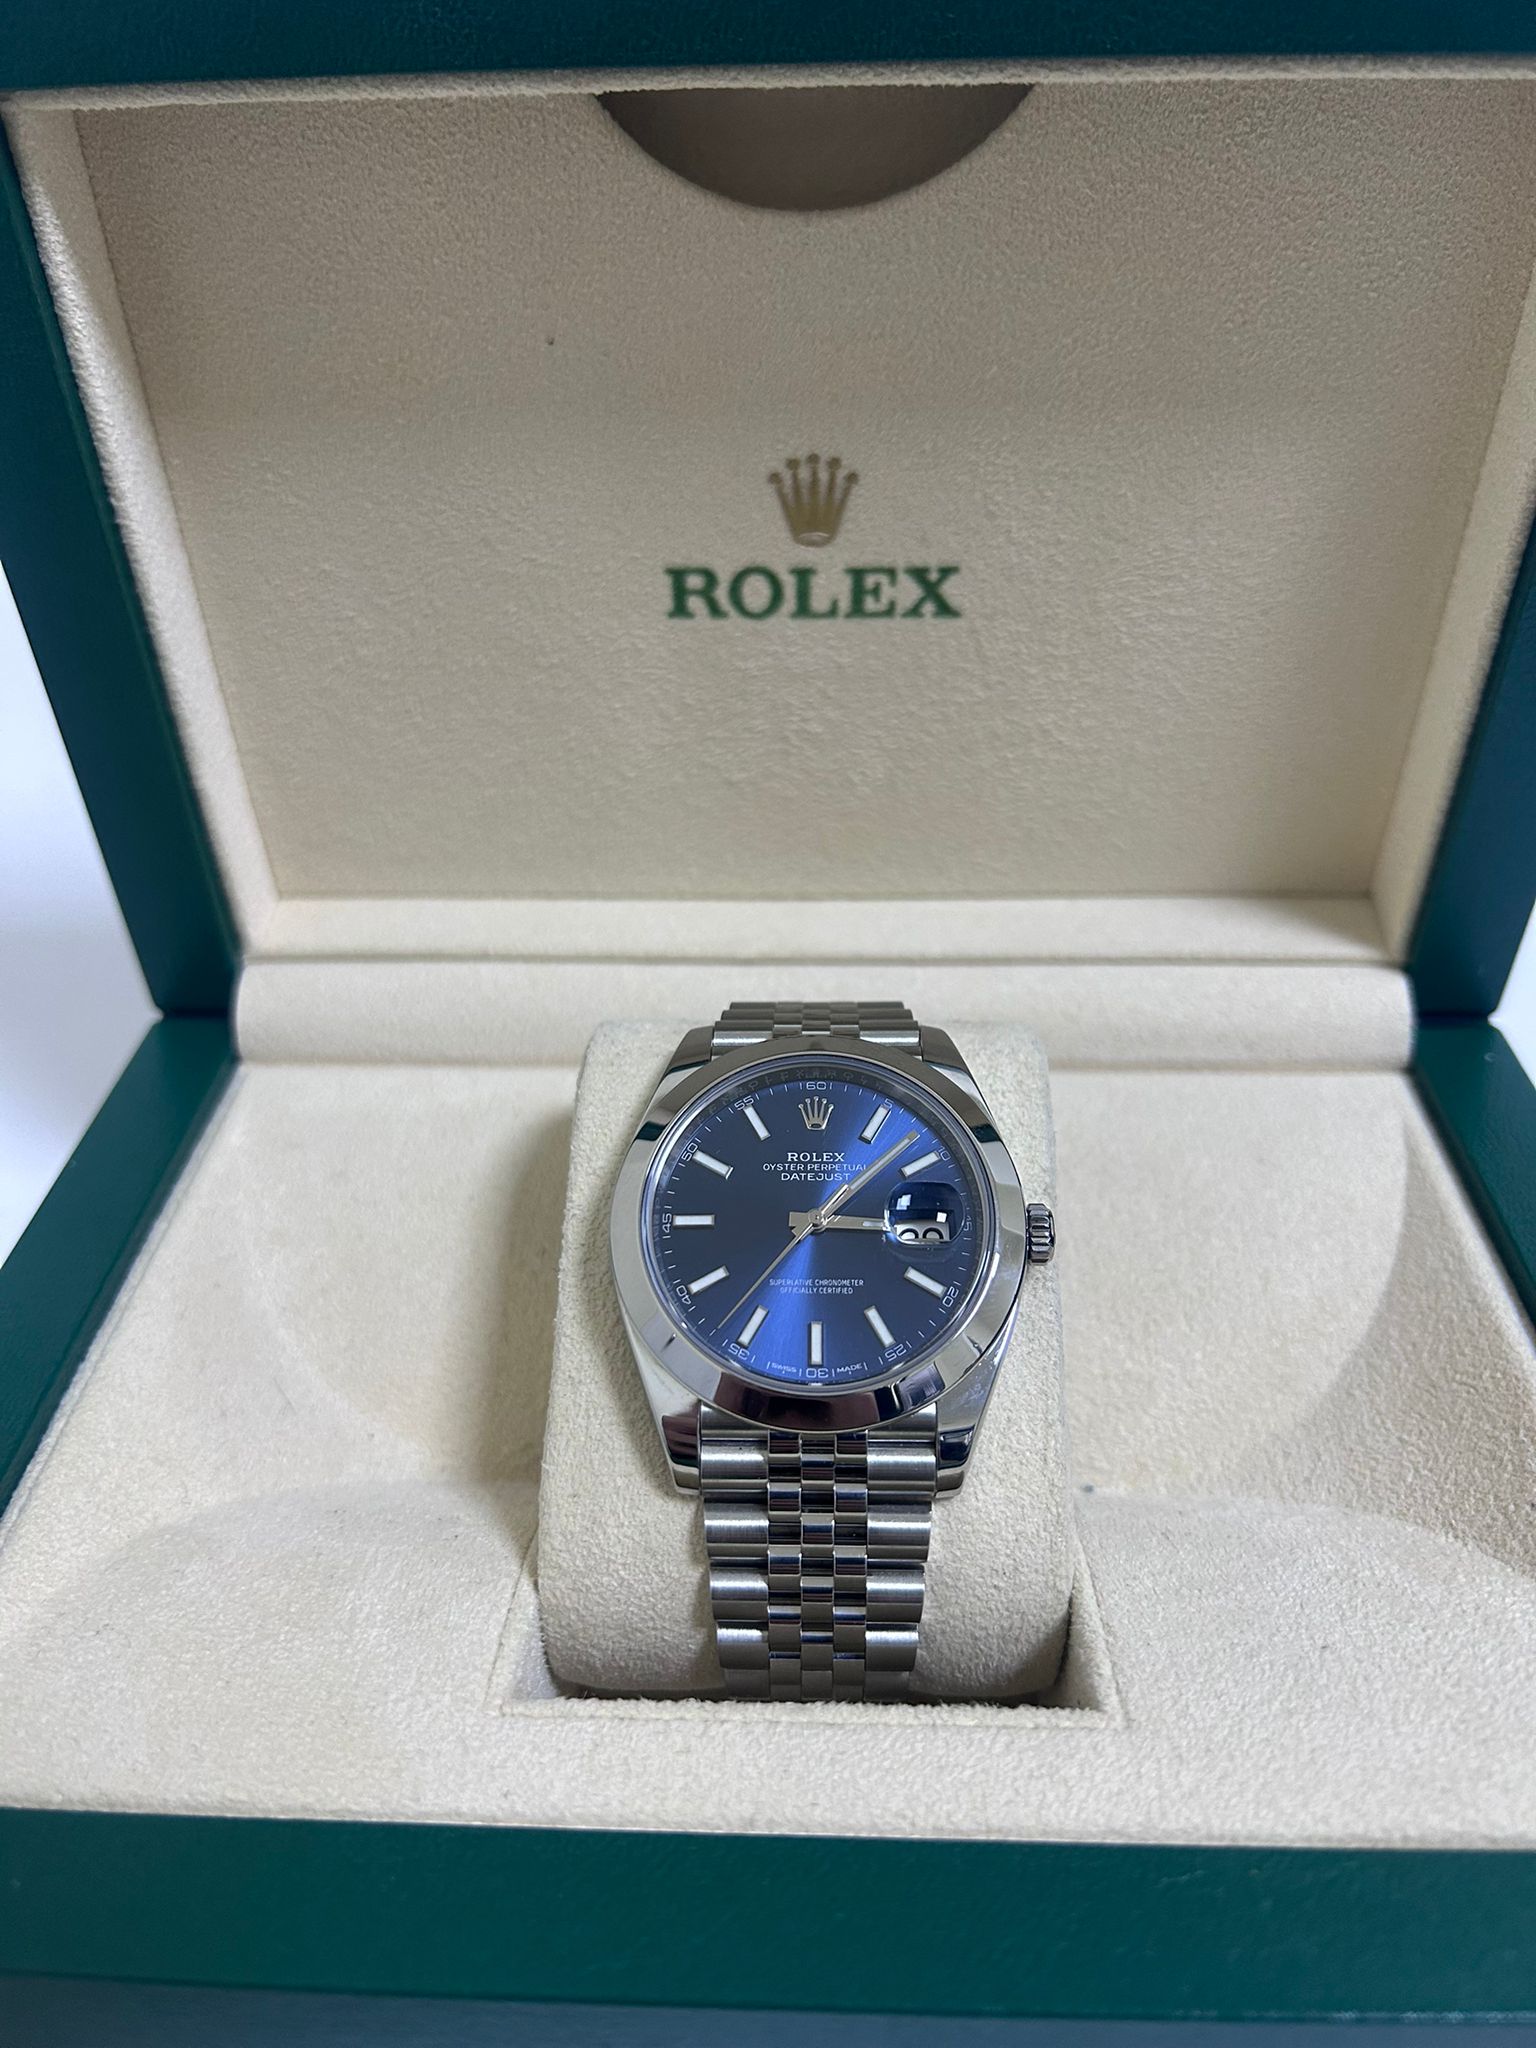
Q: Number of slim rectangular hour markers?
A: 10